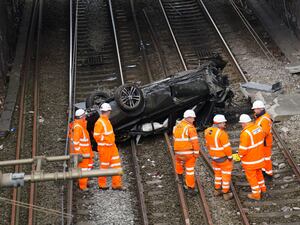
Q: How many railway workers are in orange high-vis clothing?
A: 6